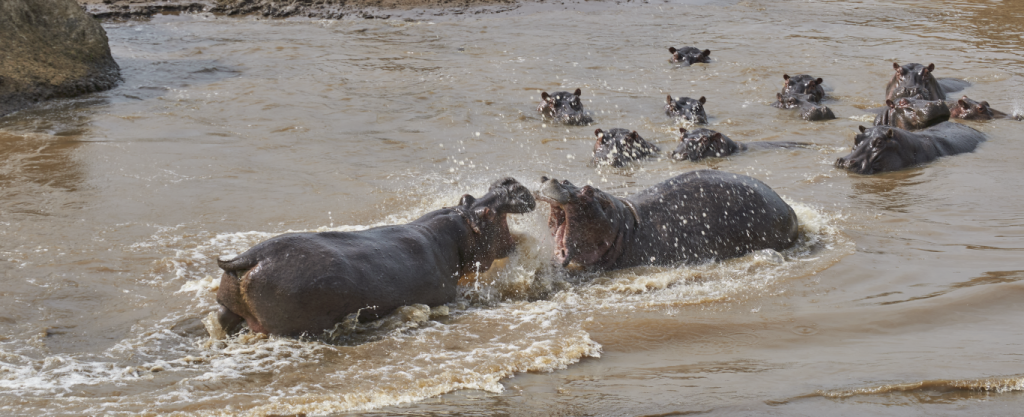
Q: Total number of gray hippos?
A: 13